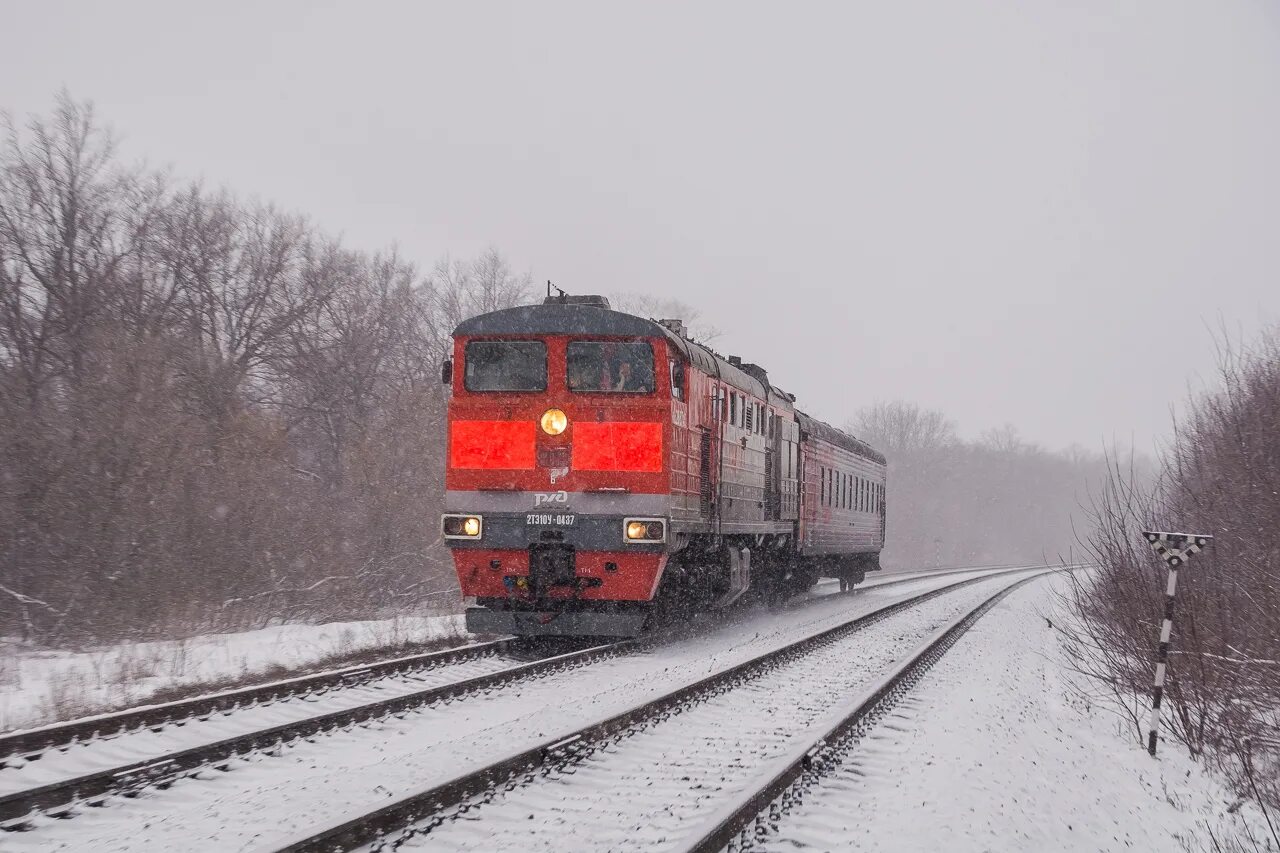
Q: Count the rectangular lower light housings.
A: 2